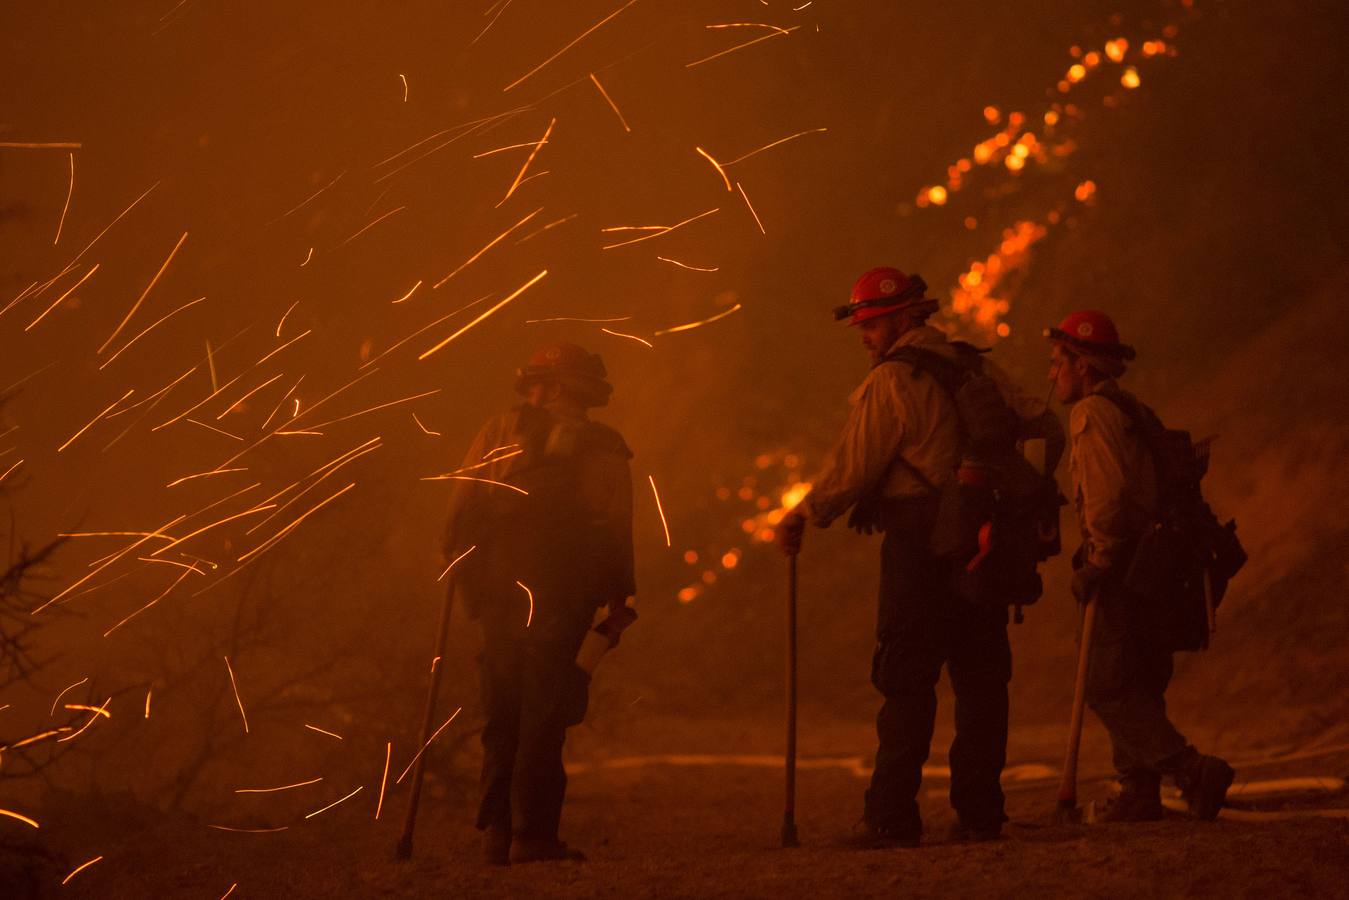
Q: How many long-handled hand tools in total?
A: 3